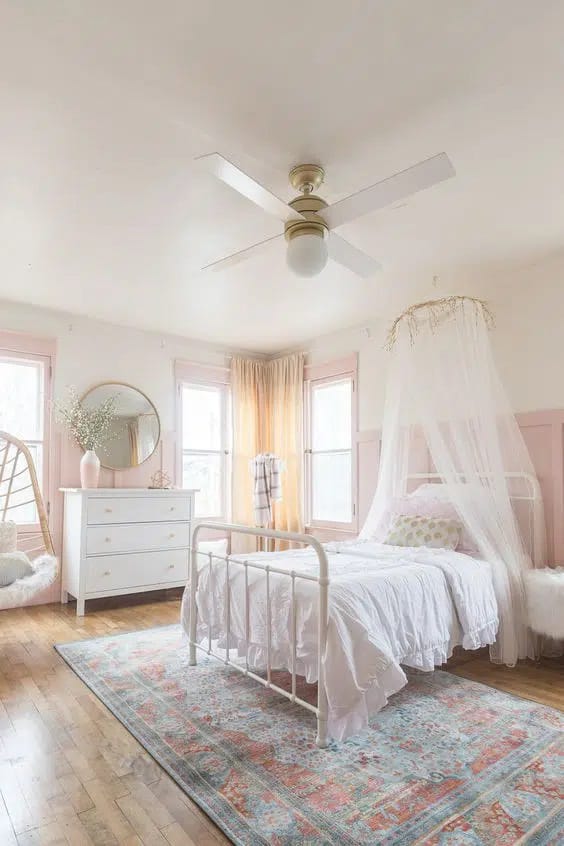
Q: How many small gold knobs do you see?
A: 6